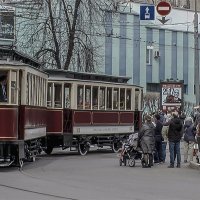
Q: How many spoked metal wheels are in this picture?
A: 2